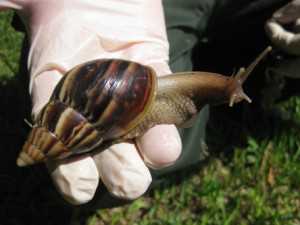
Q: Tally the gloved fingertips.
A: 3